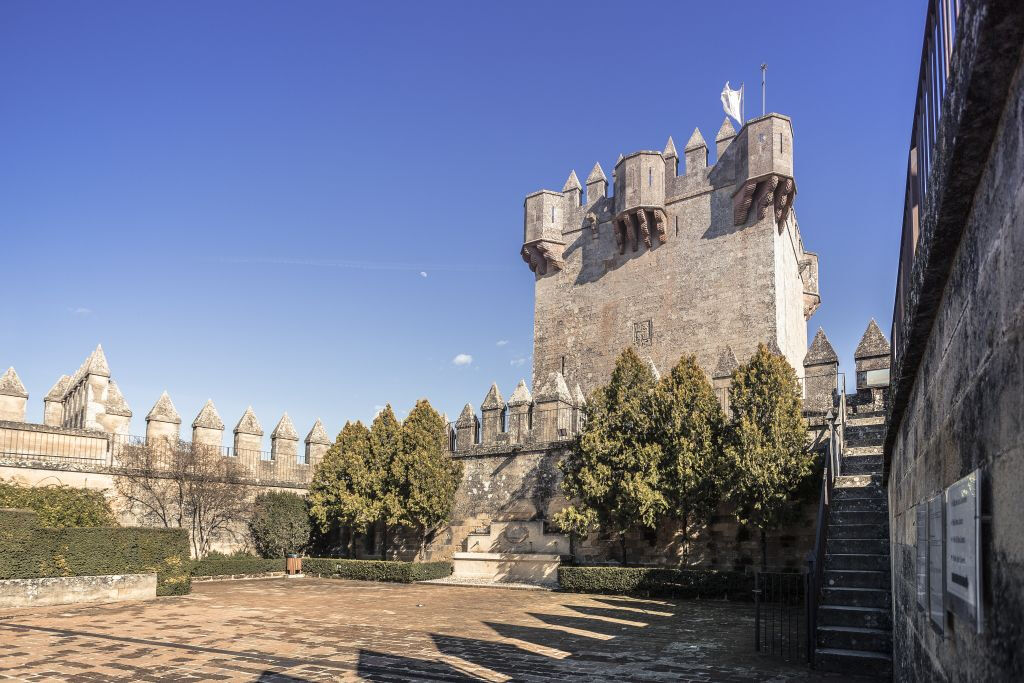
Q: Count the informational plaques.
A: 3